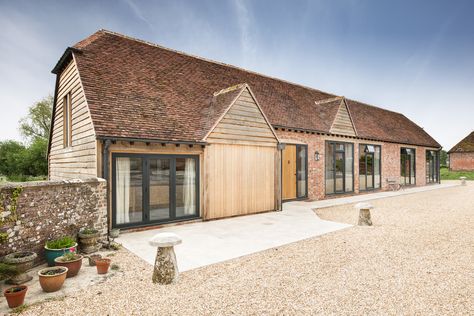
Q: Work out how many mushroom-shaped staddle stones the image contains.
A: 3